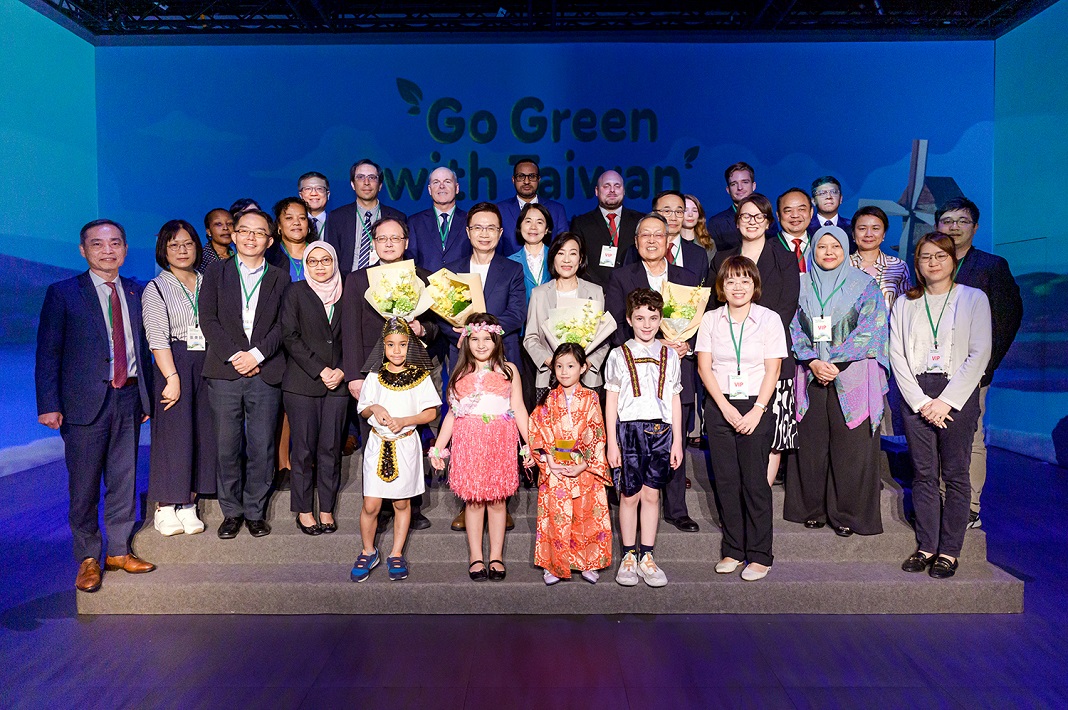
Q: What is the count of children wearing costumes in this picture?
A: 4